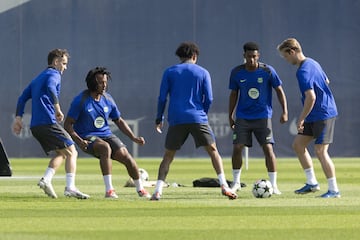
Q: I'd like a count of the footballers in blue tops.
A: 5